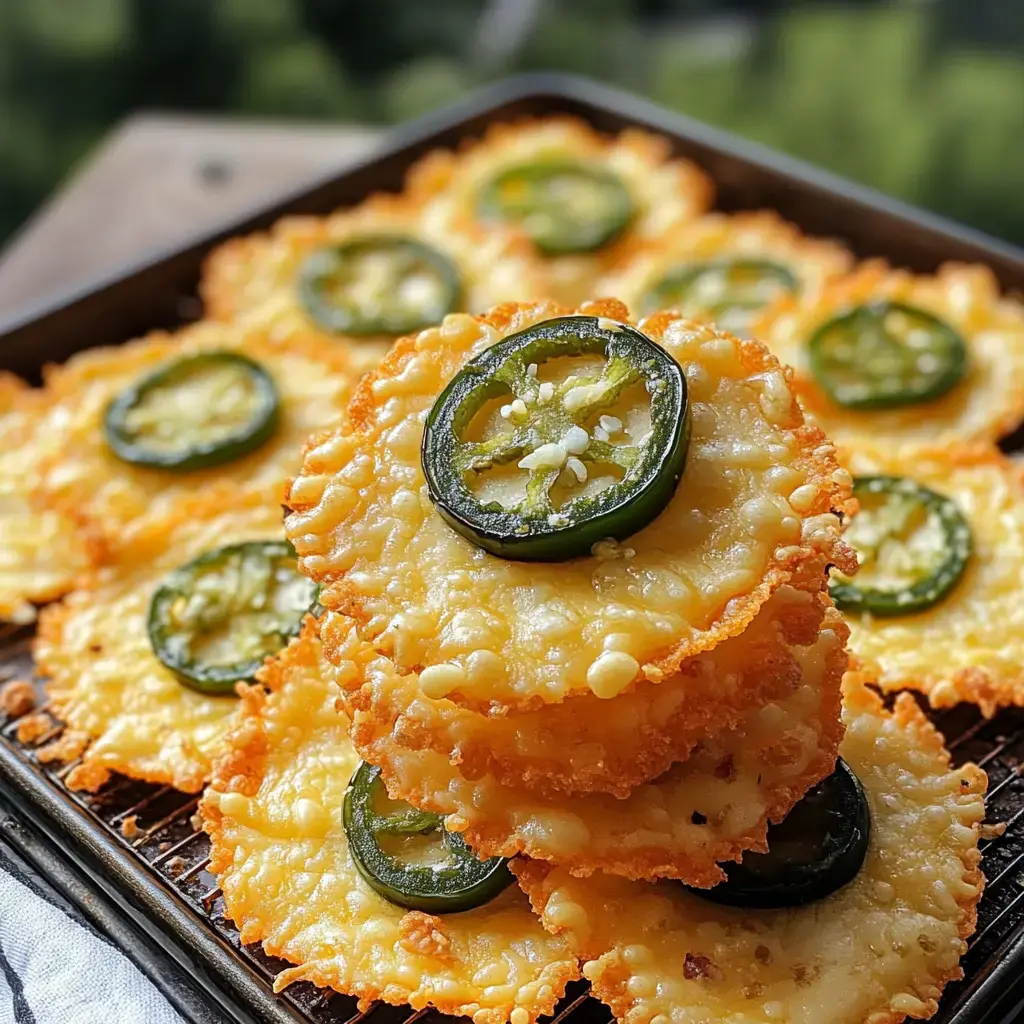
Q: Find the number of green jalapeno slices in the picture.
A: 10